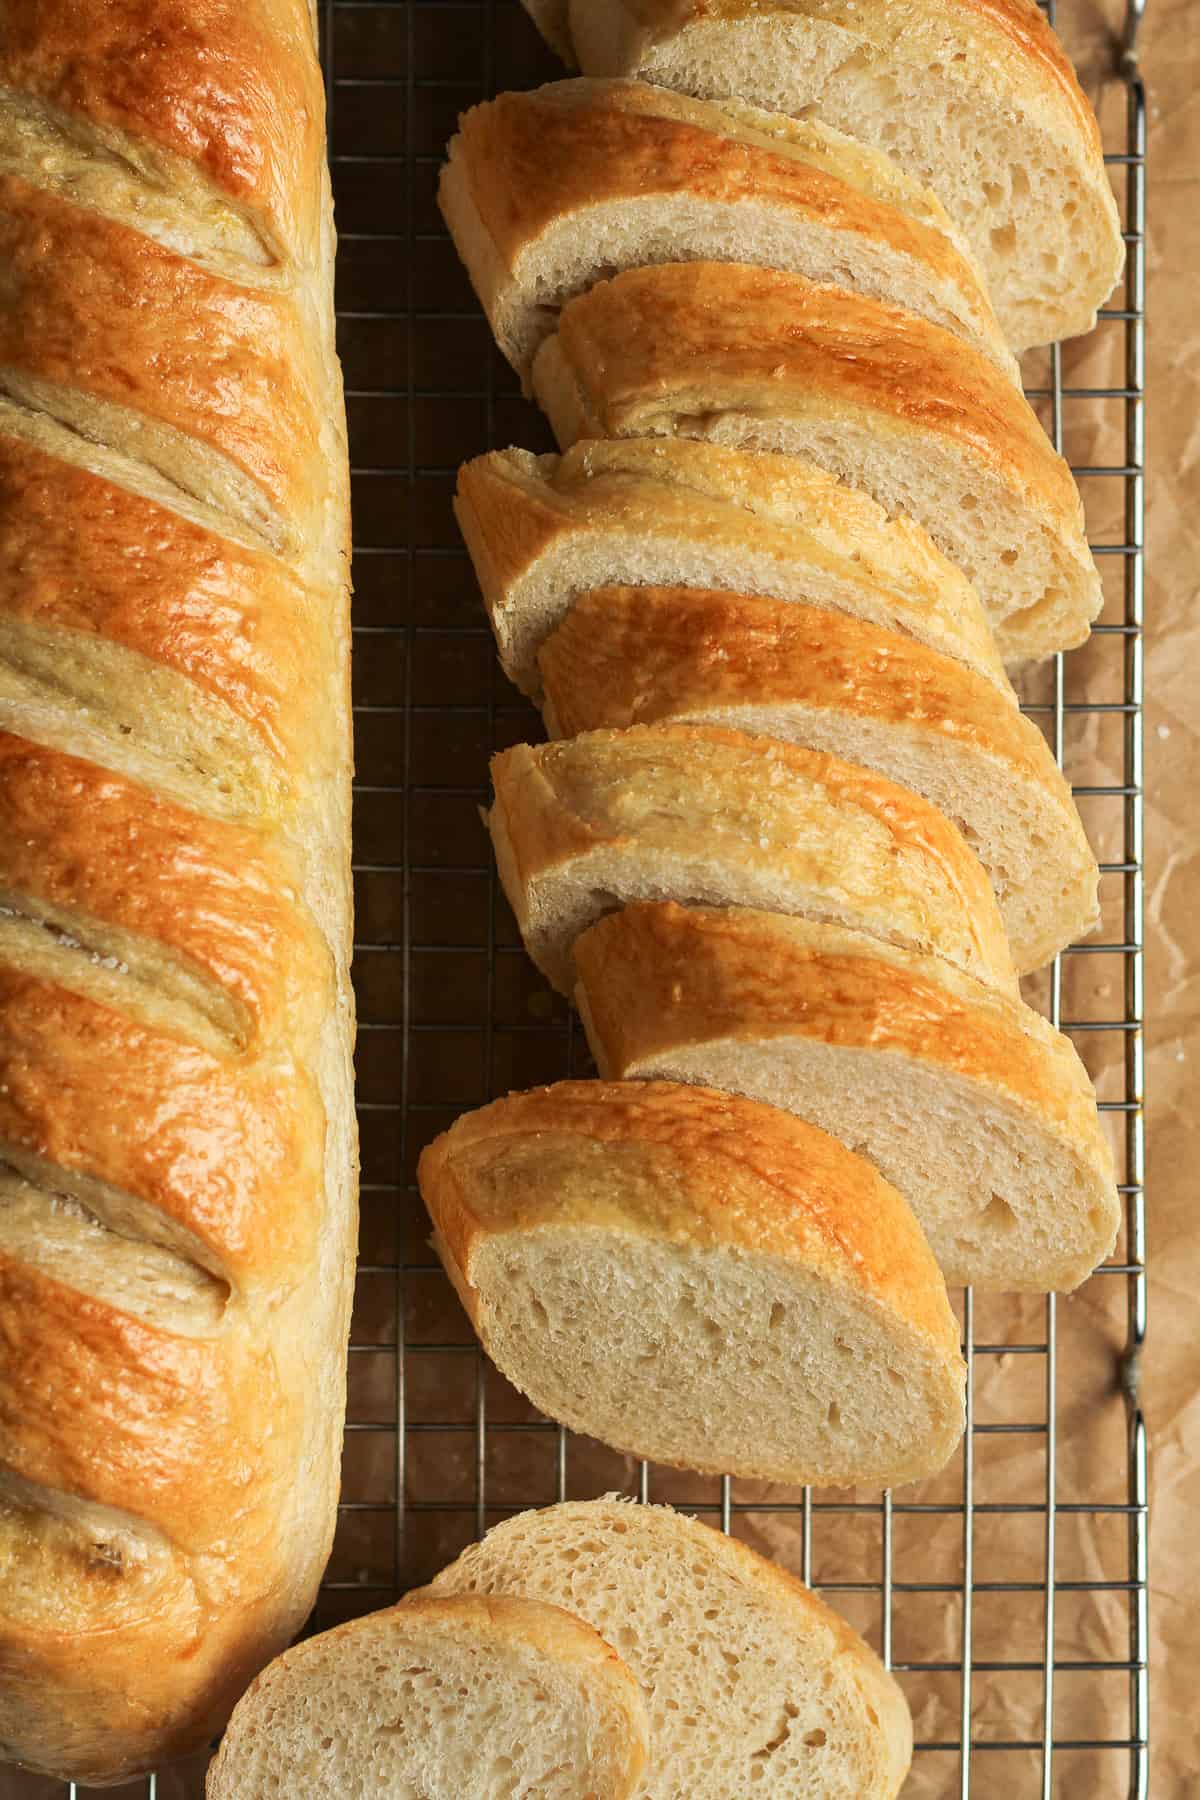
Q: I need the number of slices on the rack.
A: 10